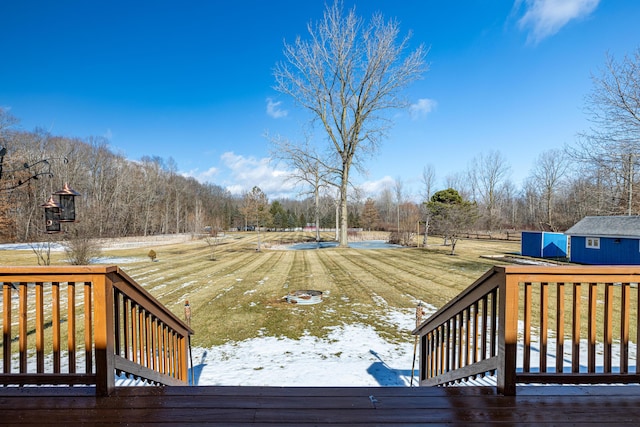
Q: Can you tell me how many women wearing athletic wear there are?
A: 0